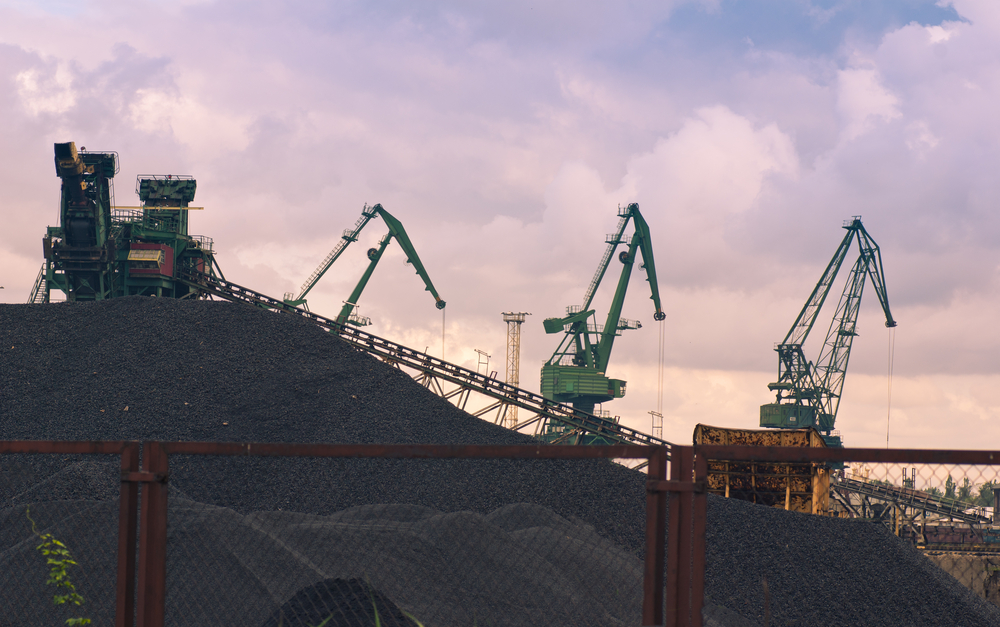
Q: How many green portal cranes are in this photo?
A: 3